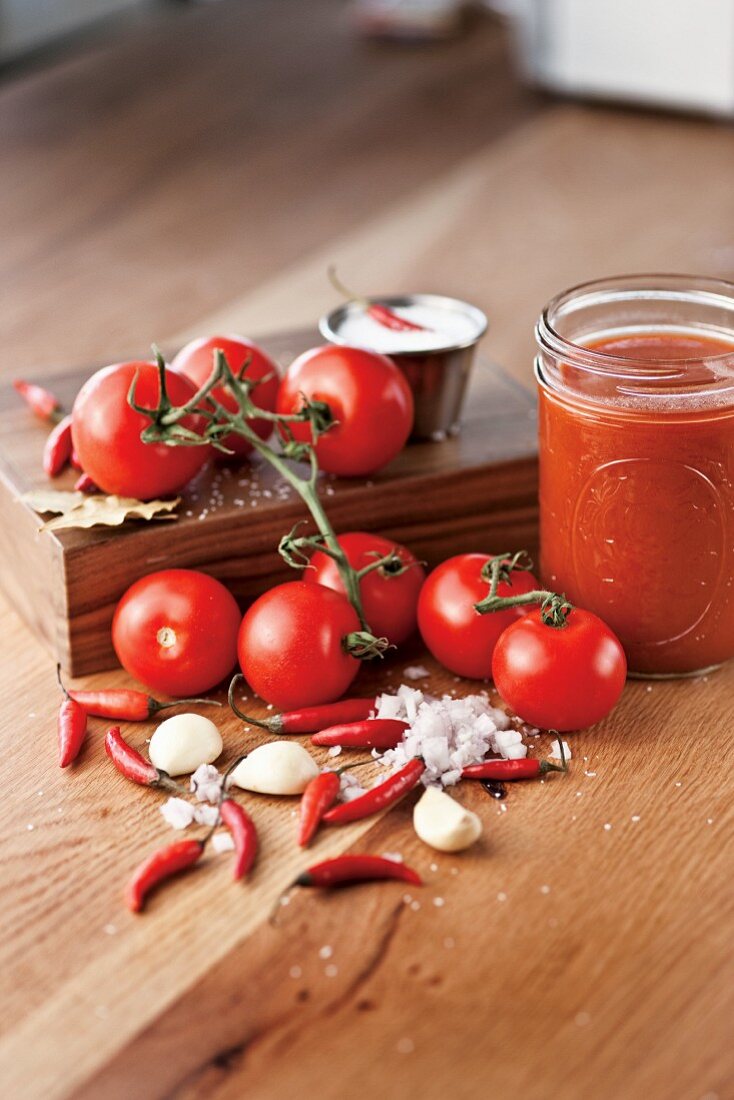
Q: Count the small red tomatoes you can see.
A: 8